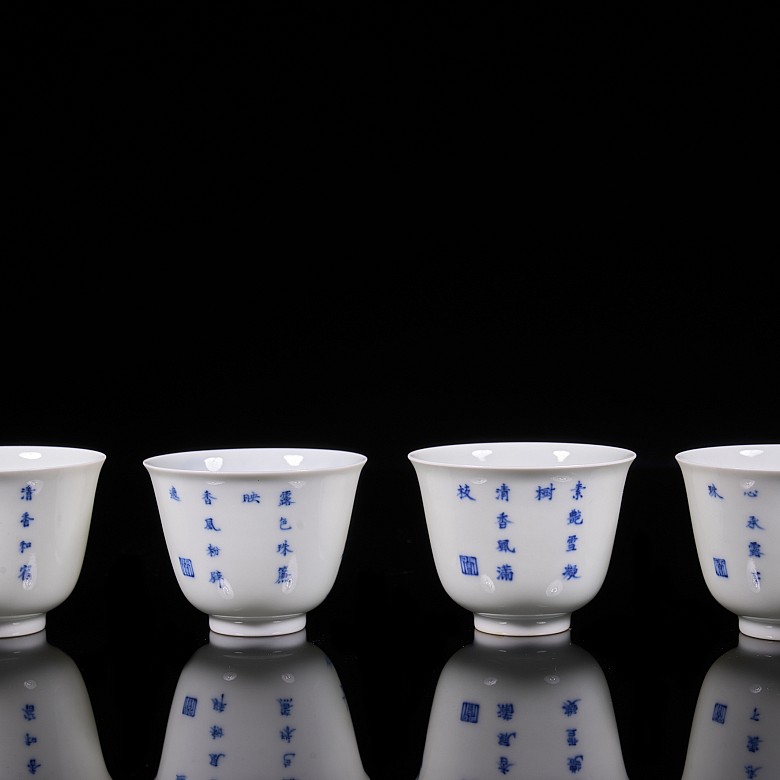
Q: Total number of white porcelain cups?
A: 4